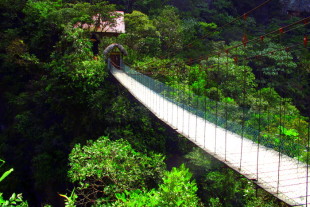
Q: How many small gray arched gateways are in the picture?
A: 1